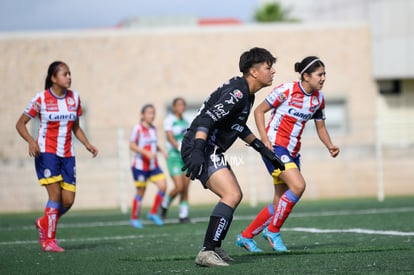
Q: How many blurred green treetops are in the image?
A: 1